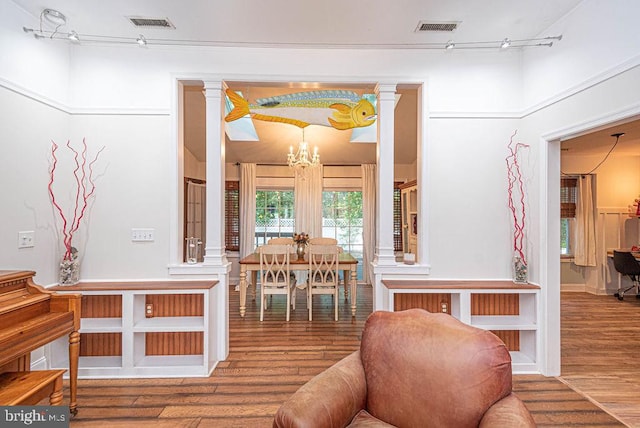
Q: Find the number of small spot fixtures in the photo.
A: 4